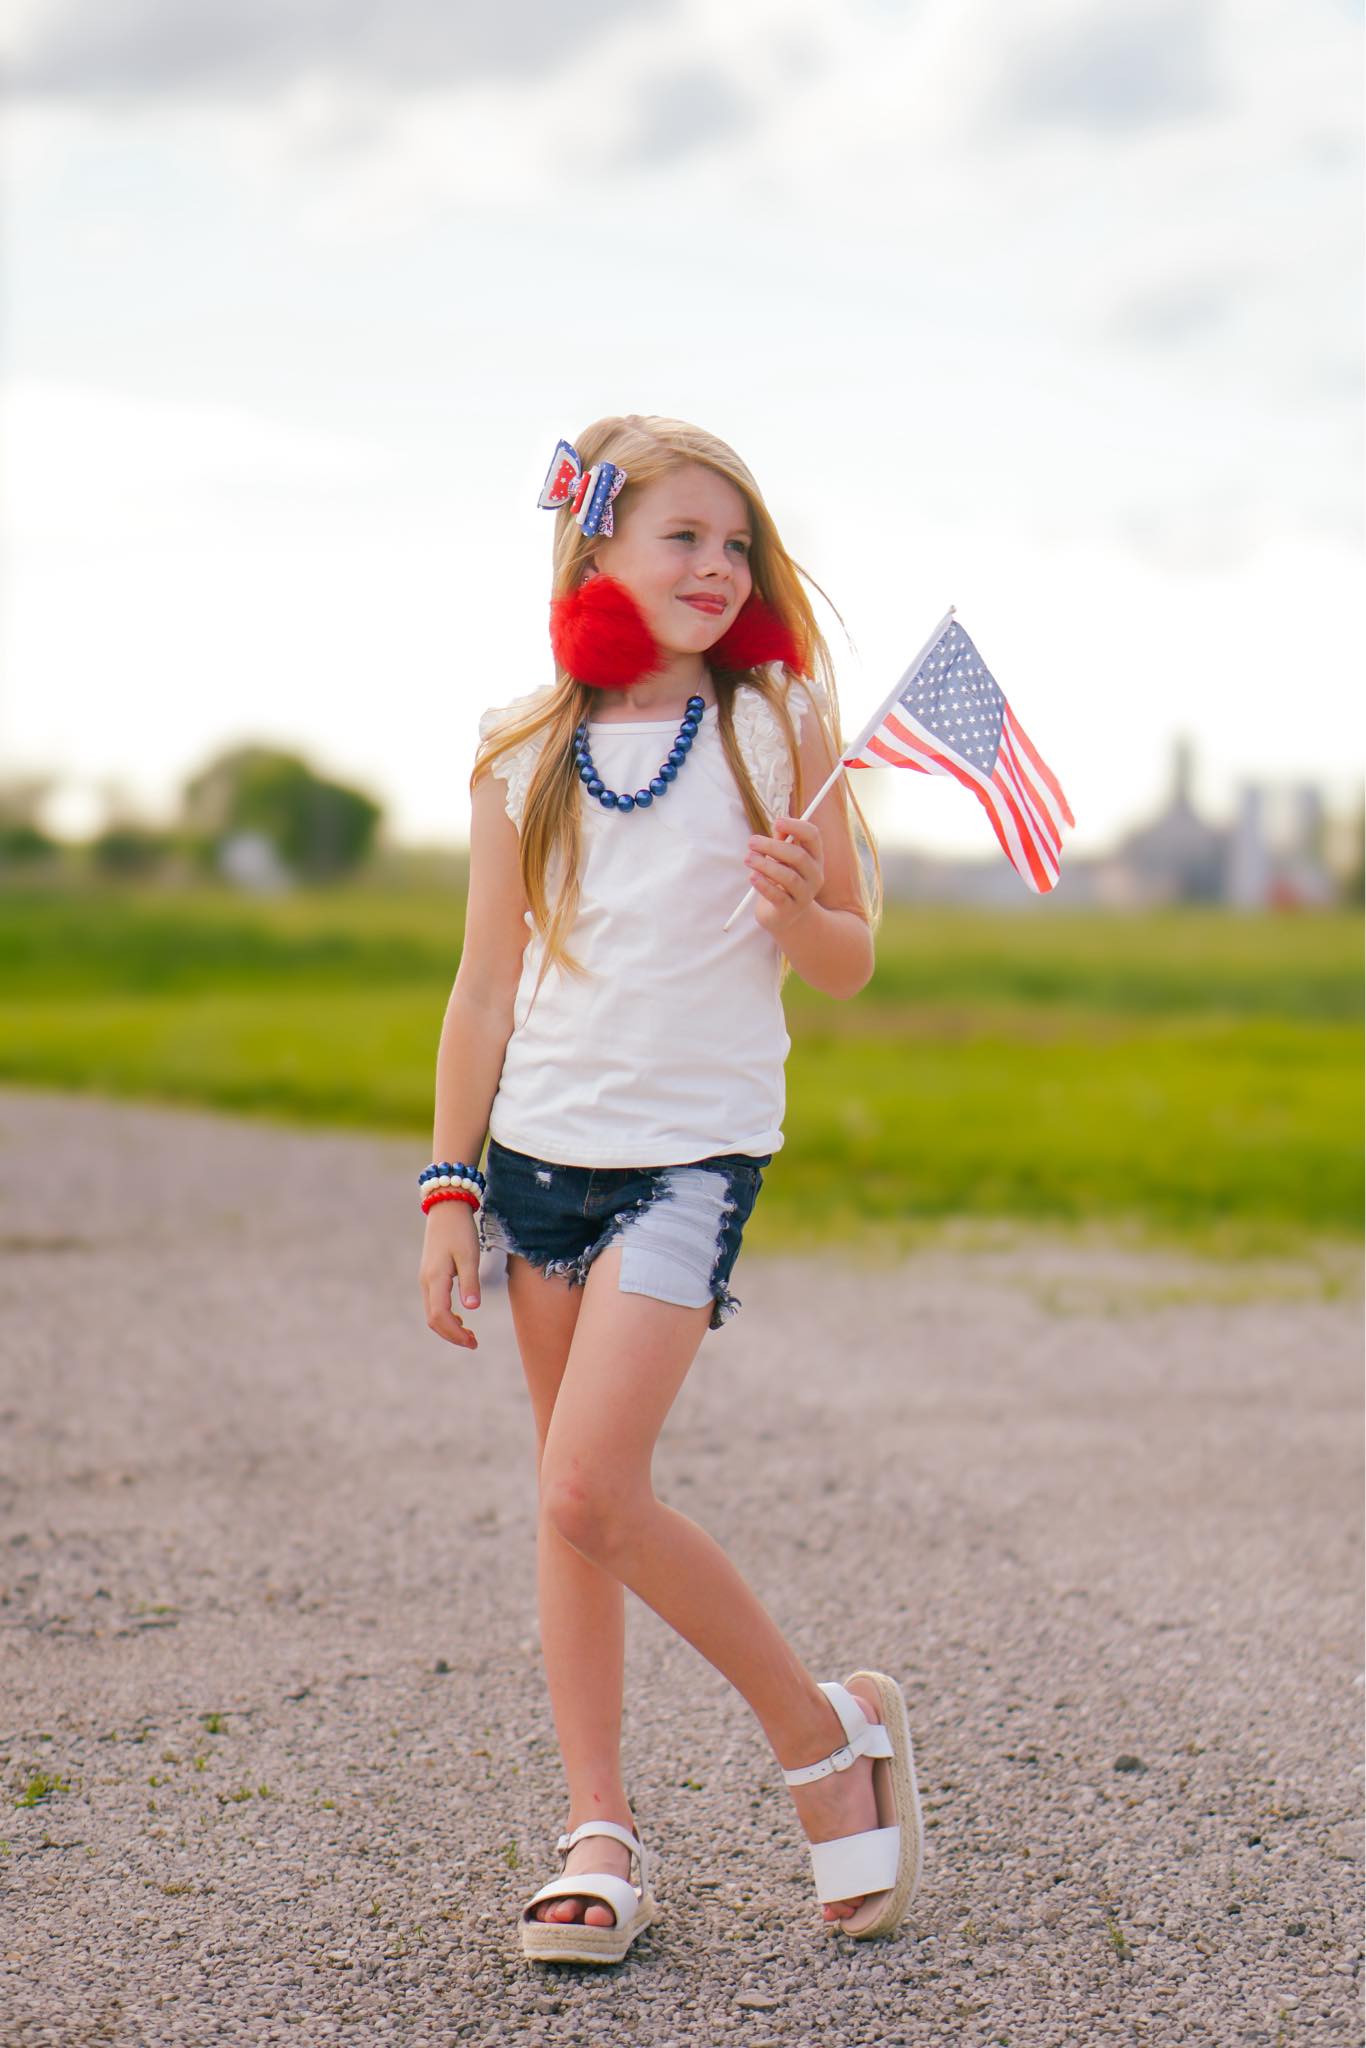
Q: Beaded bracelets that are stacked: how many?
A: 3